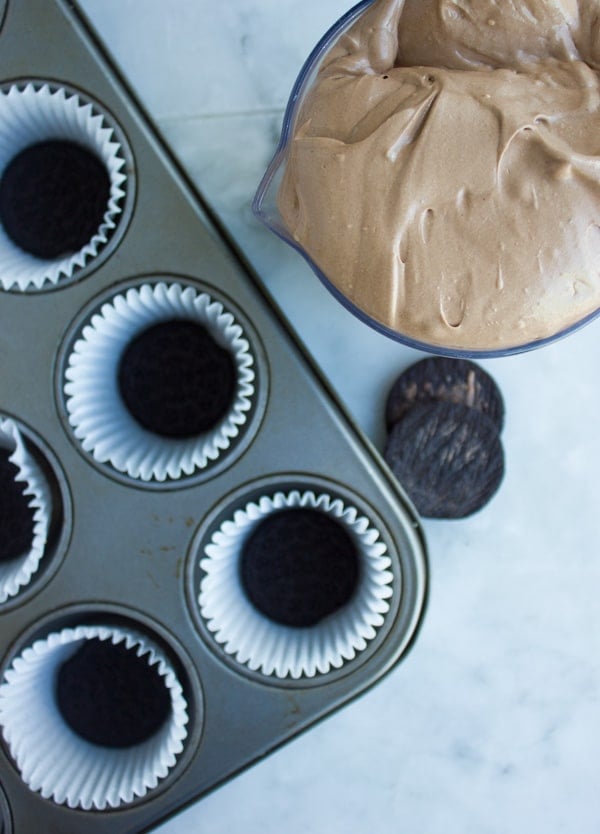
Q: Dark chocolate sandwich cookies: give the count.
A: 7